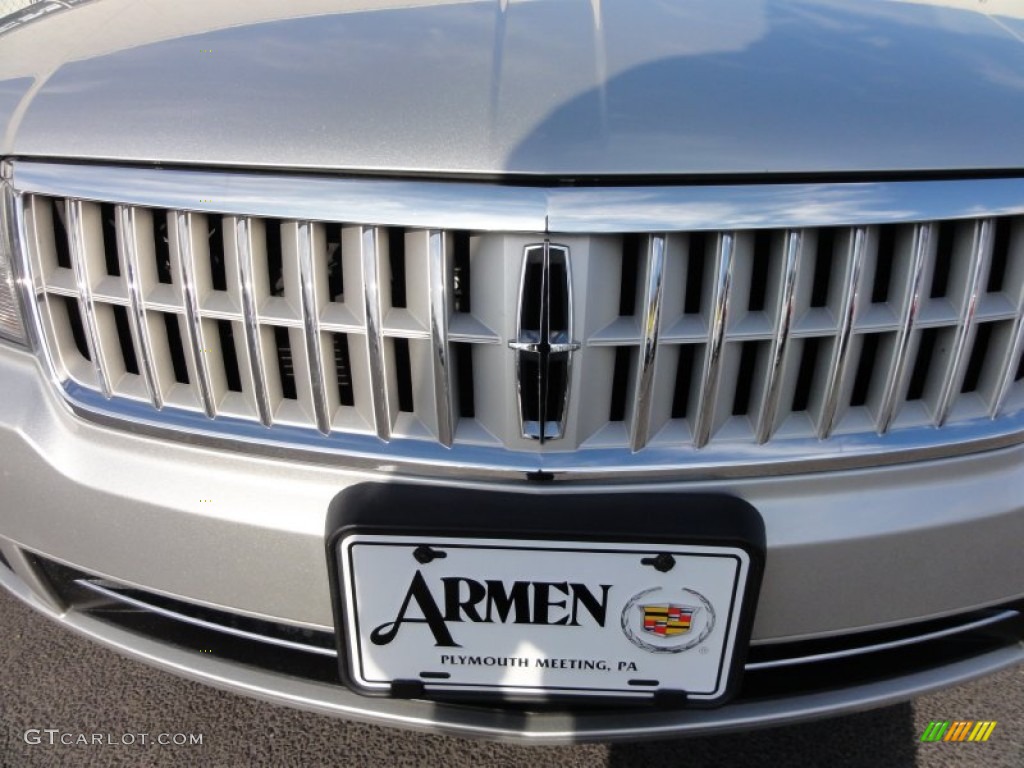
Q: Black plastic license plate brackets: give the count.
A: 1